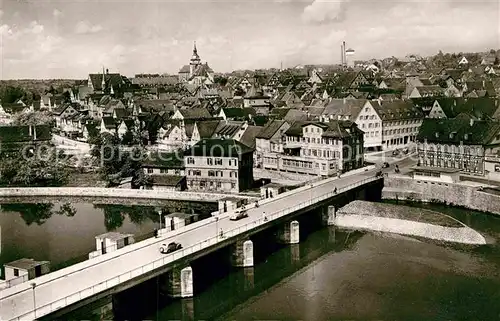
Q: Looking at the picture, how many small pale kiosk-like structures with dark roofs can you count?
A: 5